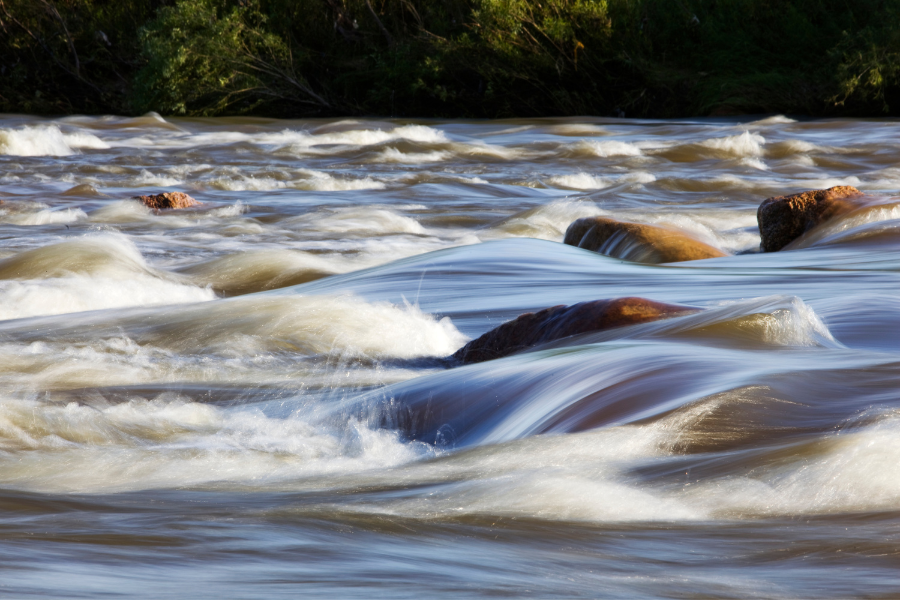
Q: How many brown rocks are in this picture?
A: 4